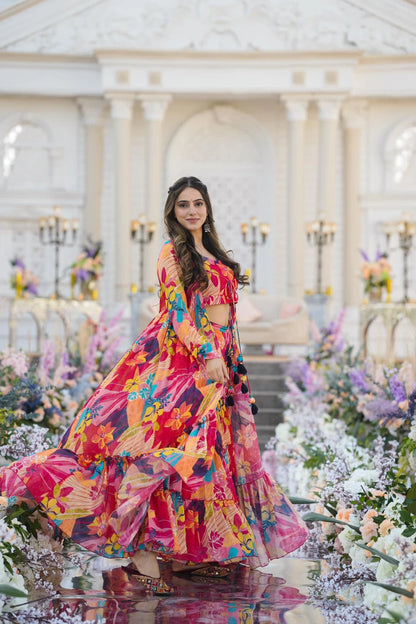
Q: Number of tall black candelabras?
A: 5